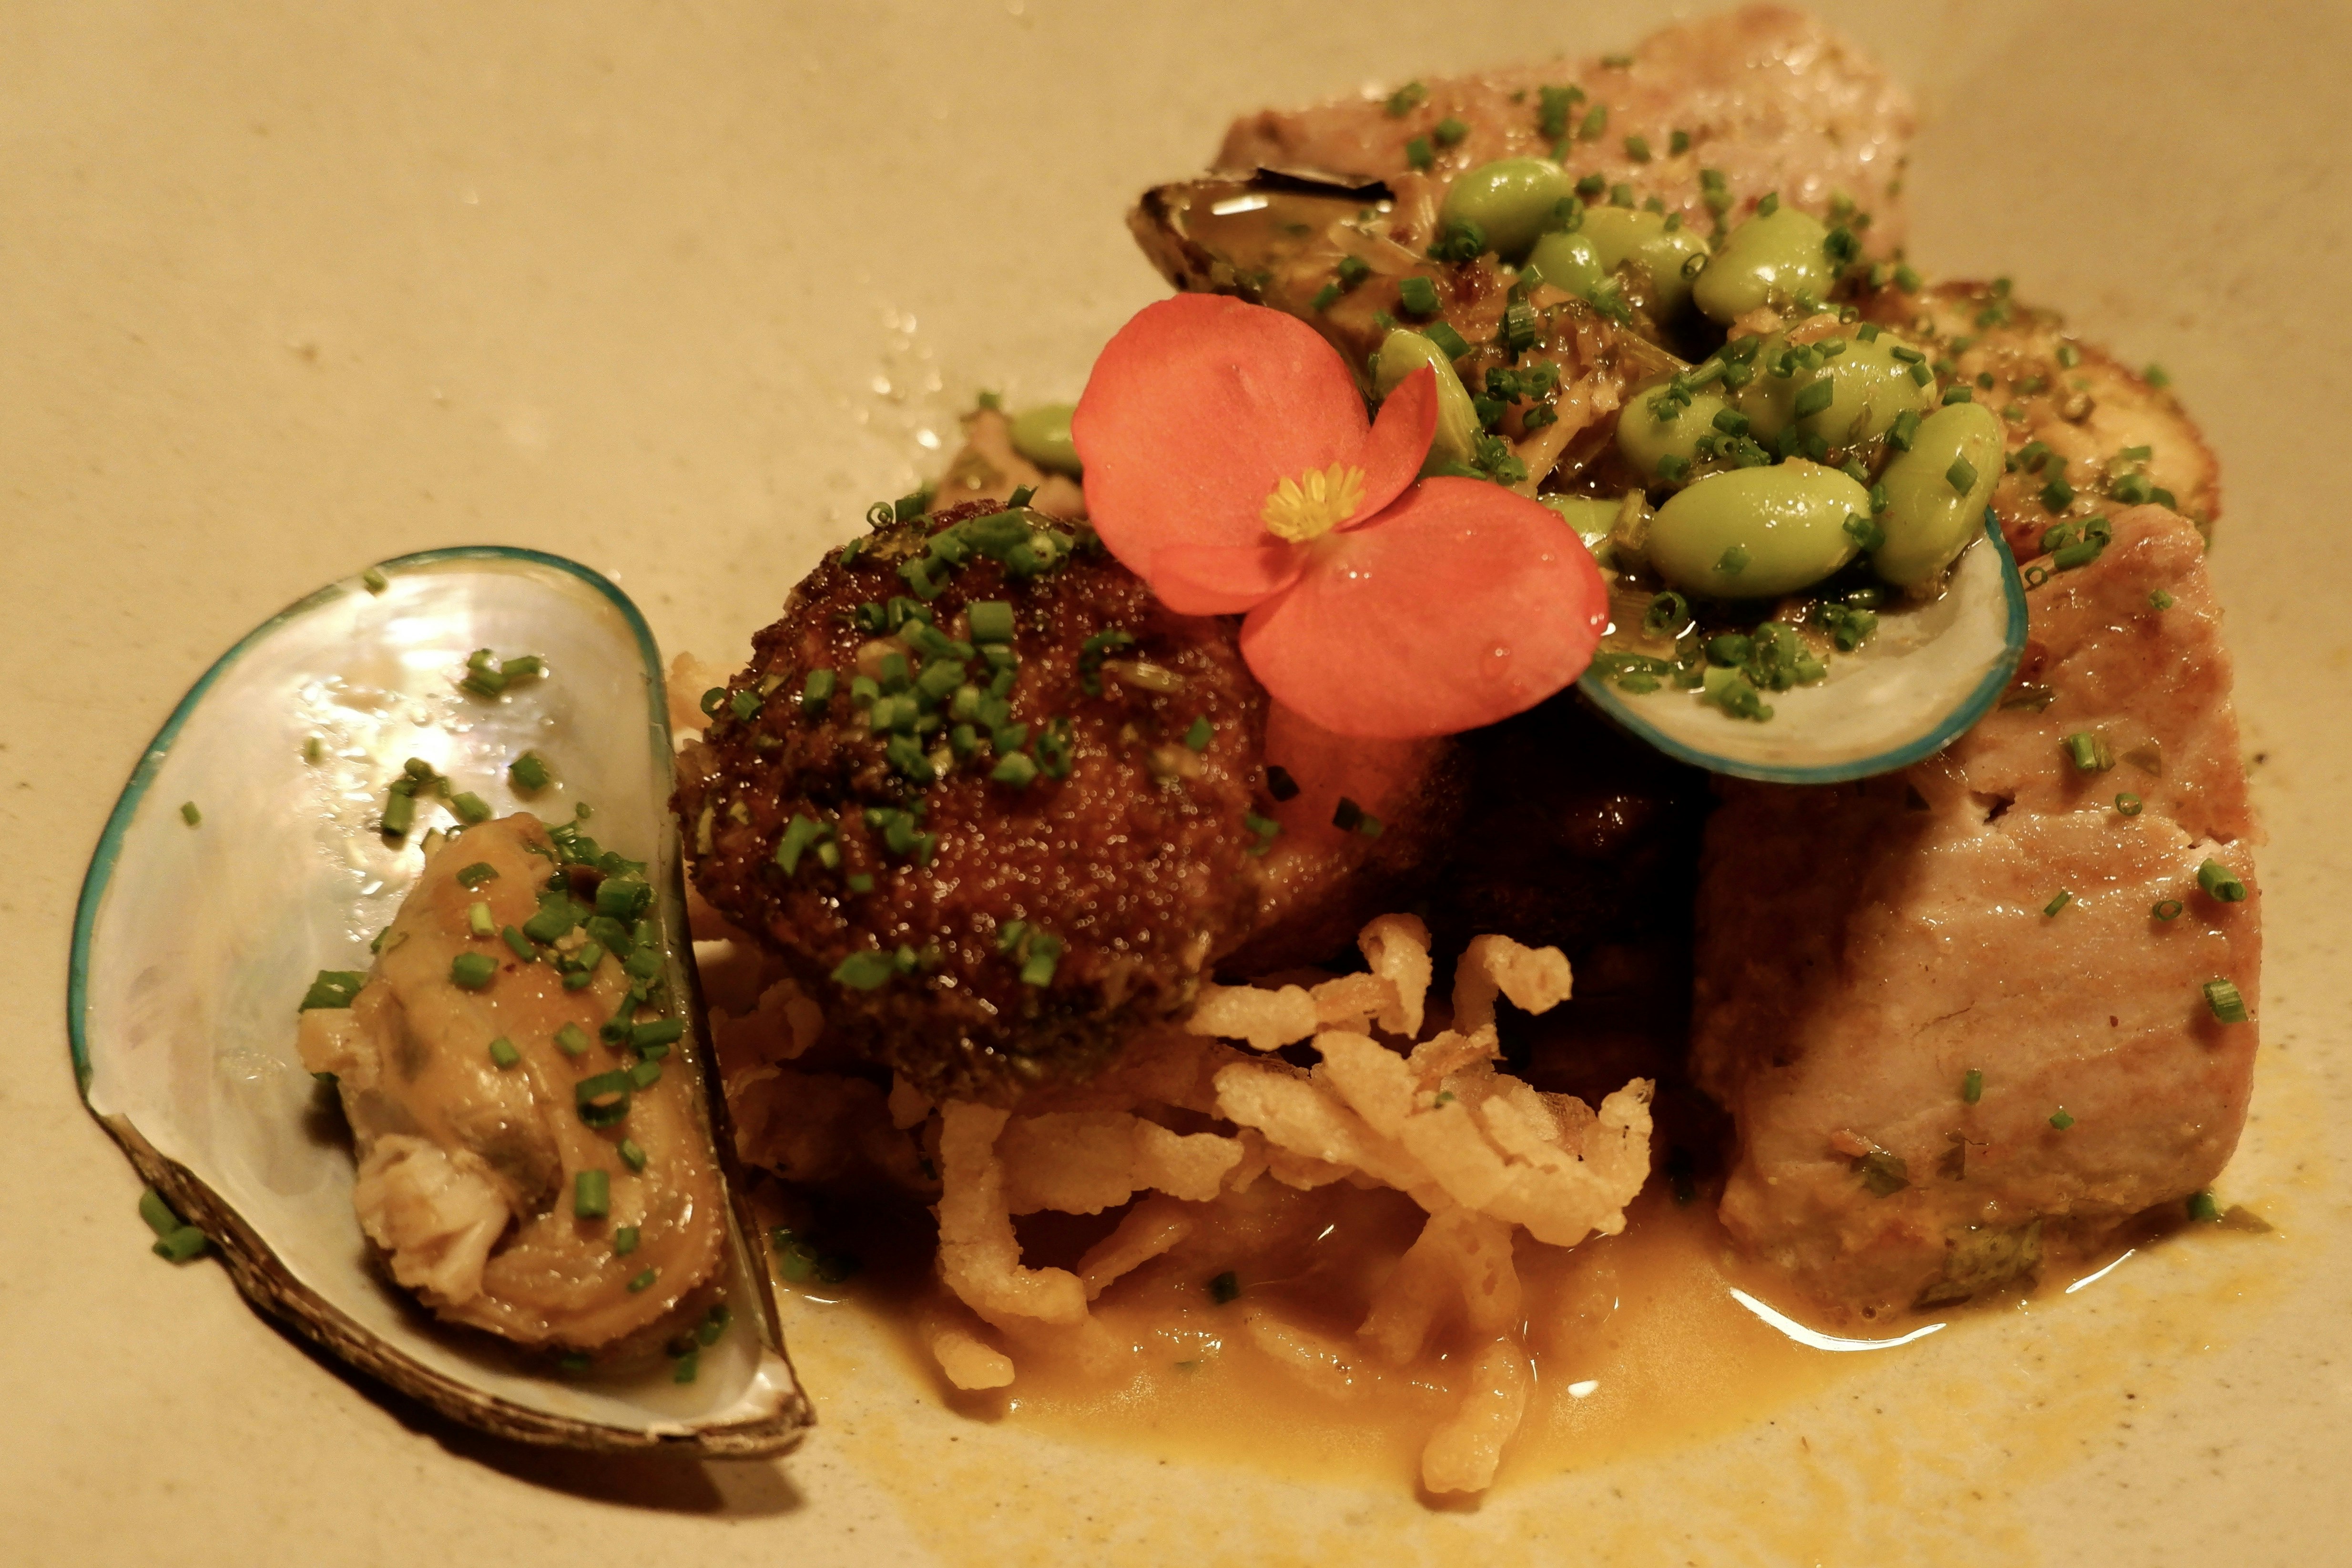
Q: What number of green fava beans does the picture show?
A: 11